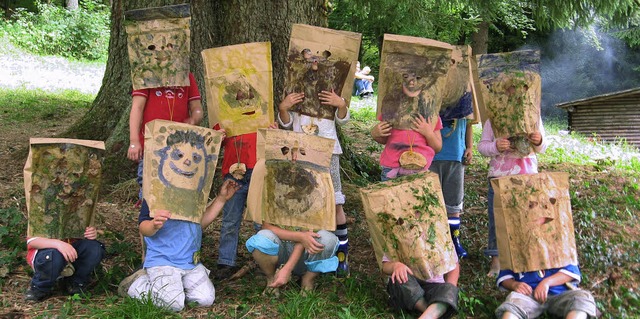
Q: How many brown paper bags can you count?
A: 11